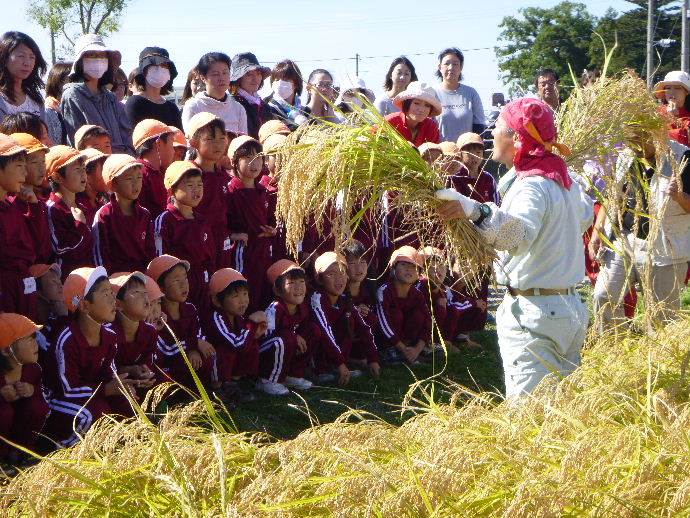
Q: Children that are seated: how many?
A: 13